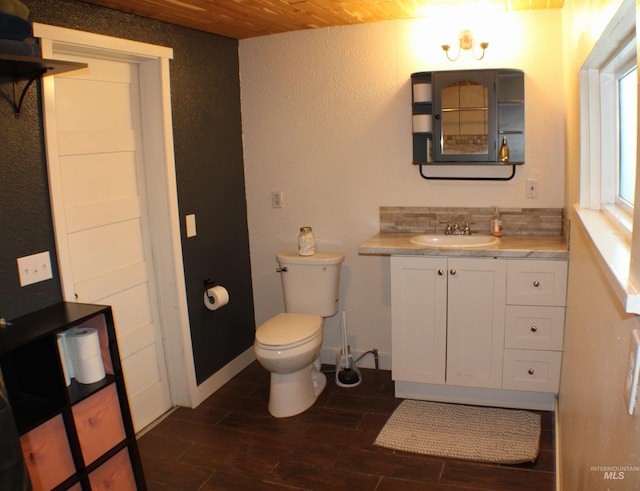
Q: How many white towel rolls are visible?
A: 5